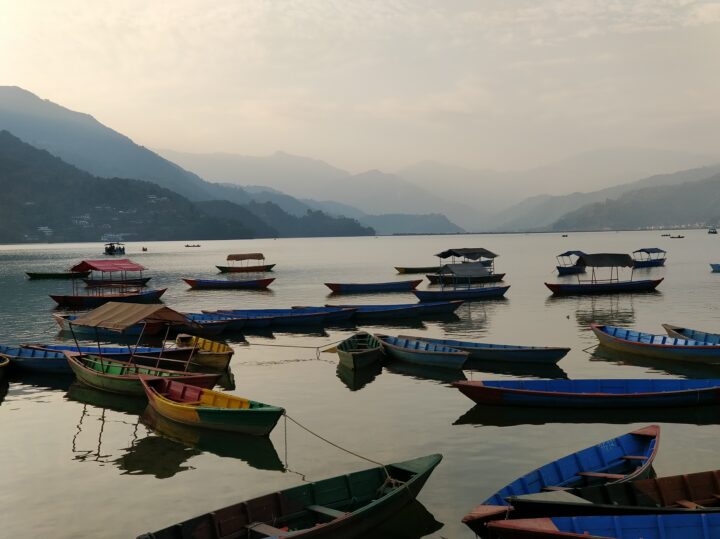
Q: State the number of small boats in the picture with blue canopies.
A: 2